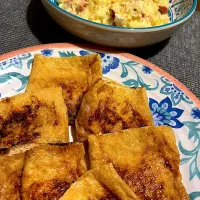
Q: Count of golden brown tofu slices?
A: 7